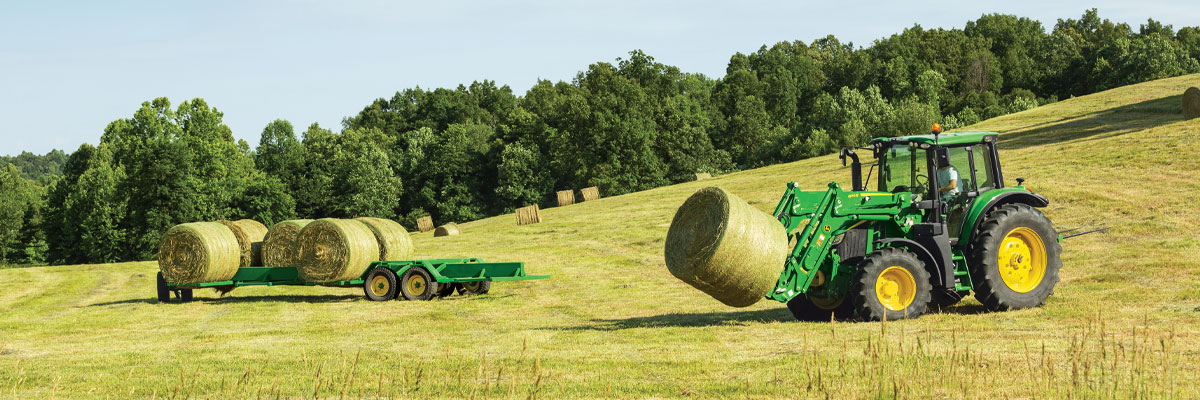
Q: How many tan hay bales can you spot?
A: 13